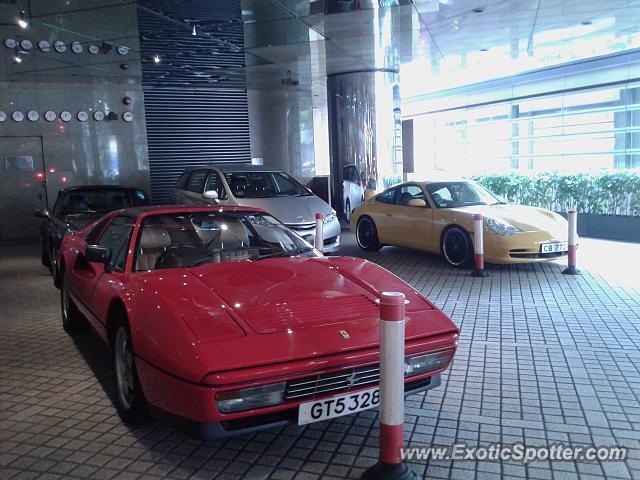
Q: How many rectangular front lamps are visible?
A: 2